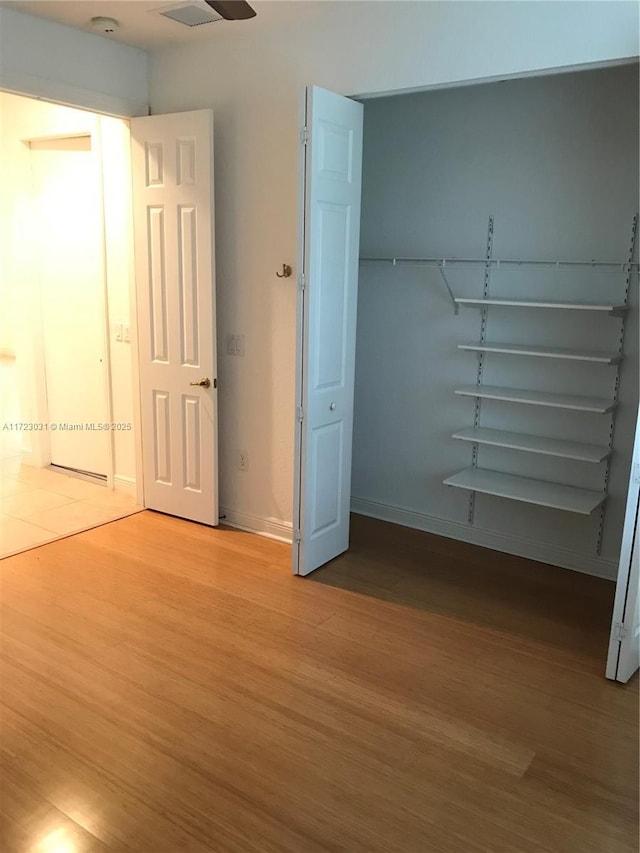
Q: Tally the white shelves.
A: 5